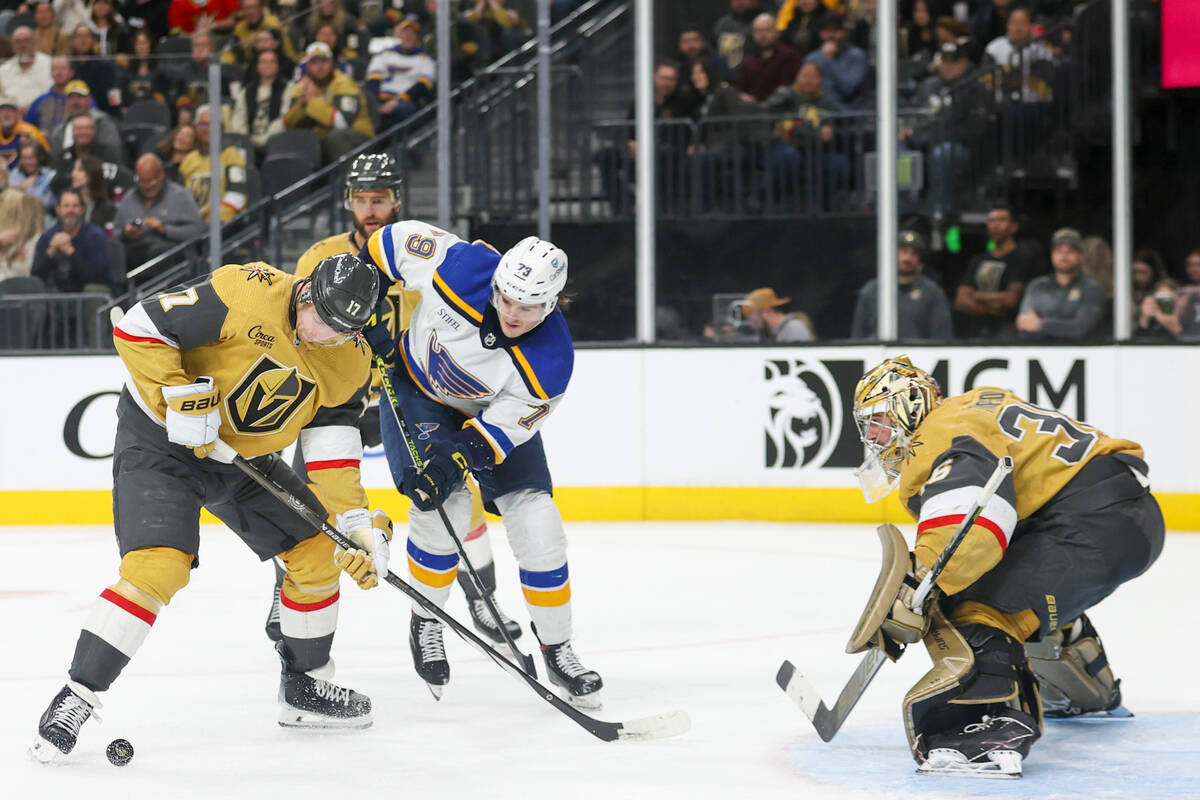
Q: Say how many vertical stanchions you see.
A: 6